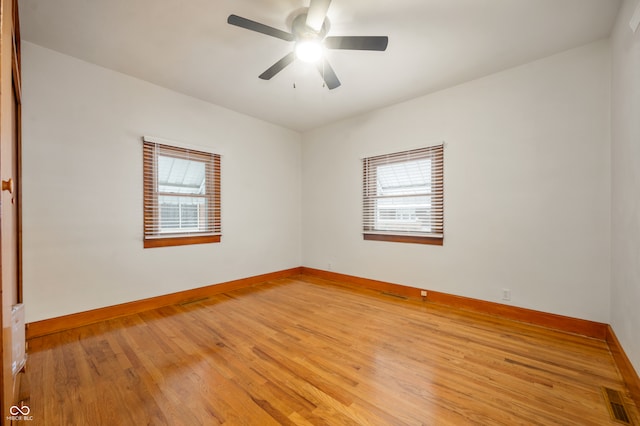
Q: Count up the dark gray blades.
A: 4